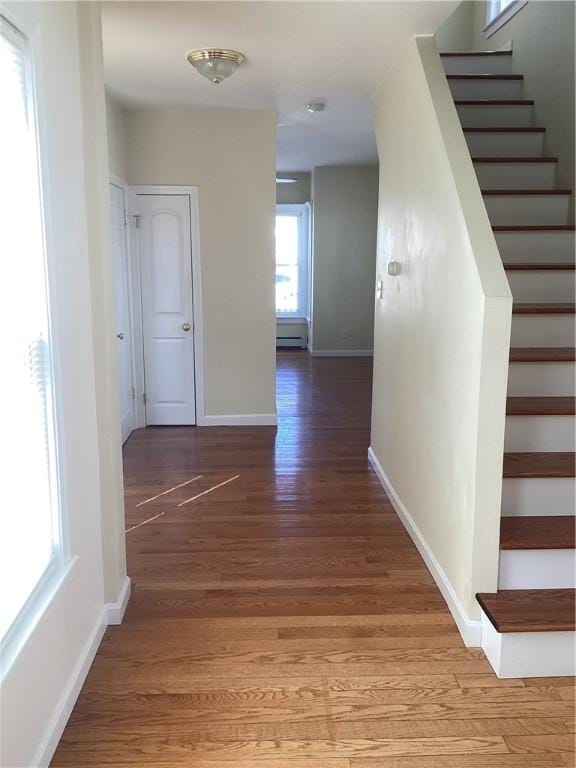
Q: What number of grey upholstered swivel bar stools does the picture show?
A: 0